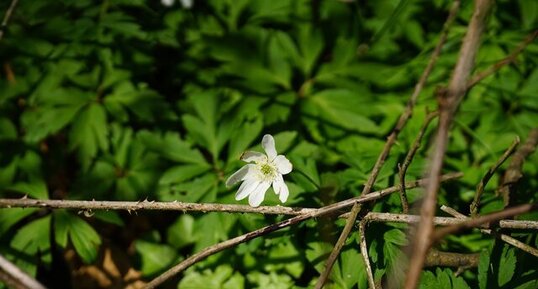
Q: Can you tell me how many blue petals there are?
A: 0